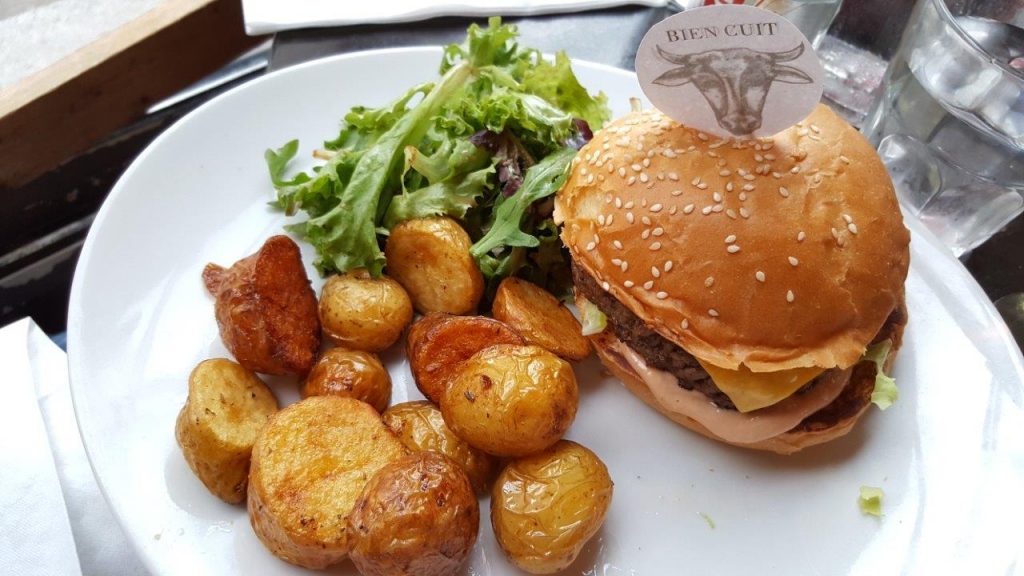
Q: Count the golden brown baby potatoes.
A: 12